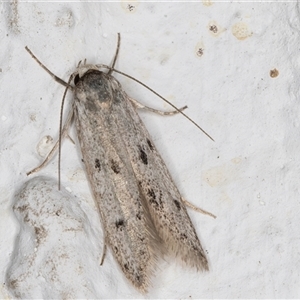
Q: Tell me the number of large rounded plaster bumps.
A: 1